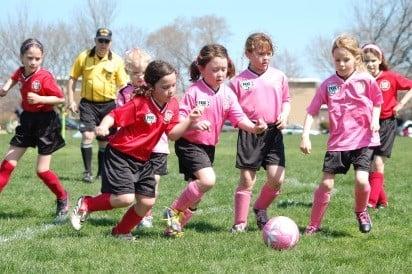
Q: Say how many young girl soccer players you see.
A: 7